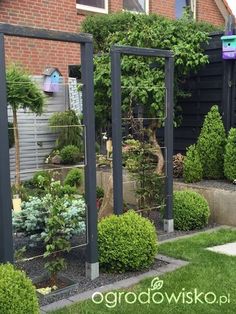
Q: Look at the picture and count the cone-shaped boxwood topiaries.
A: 3